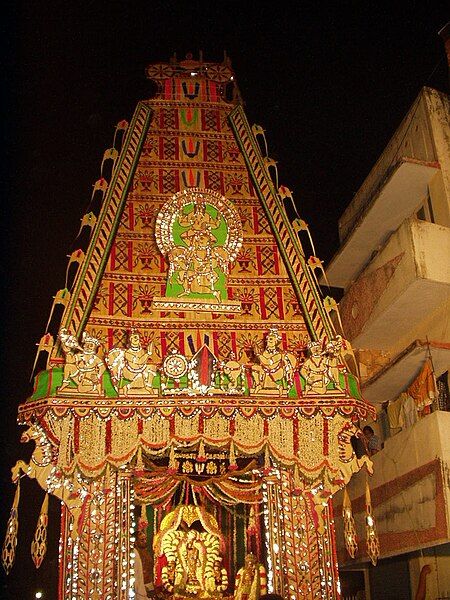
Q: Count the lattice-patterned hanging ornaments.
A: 4